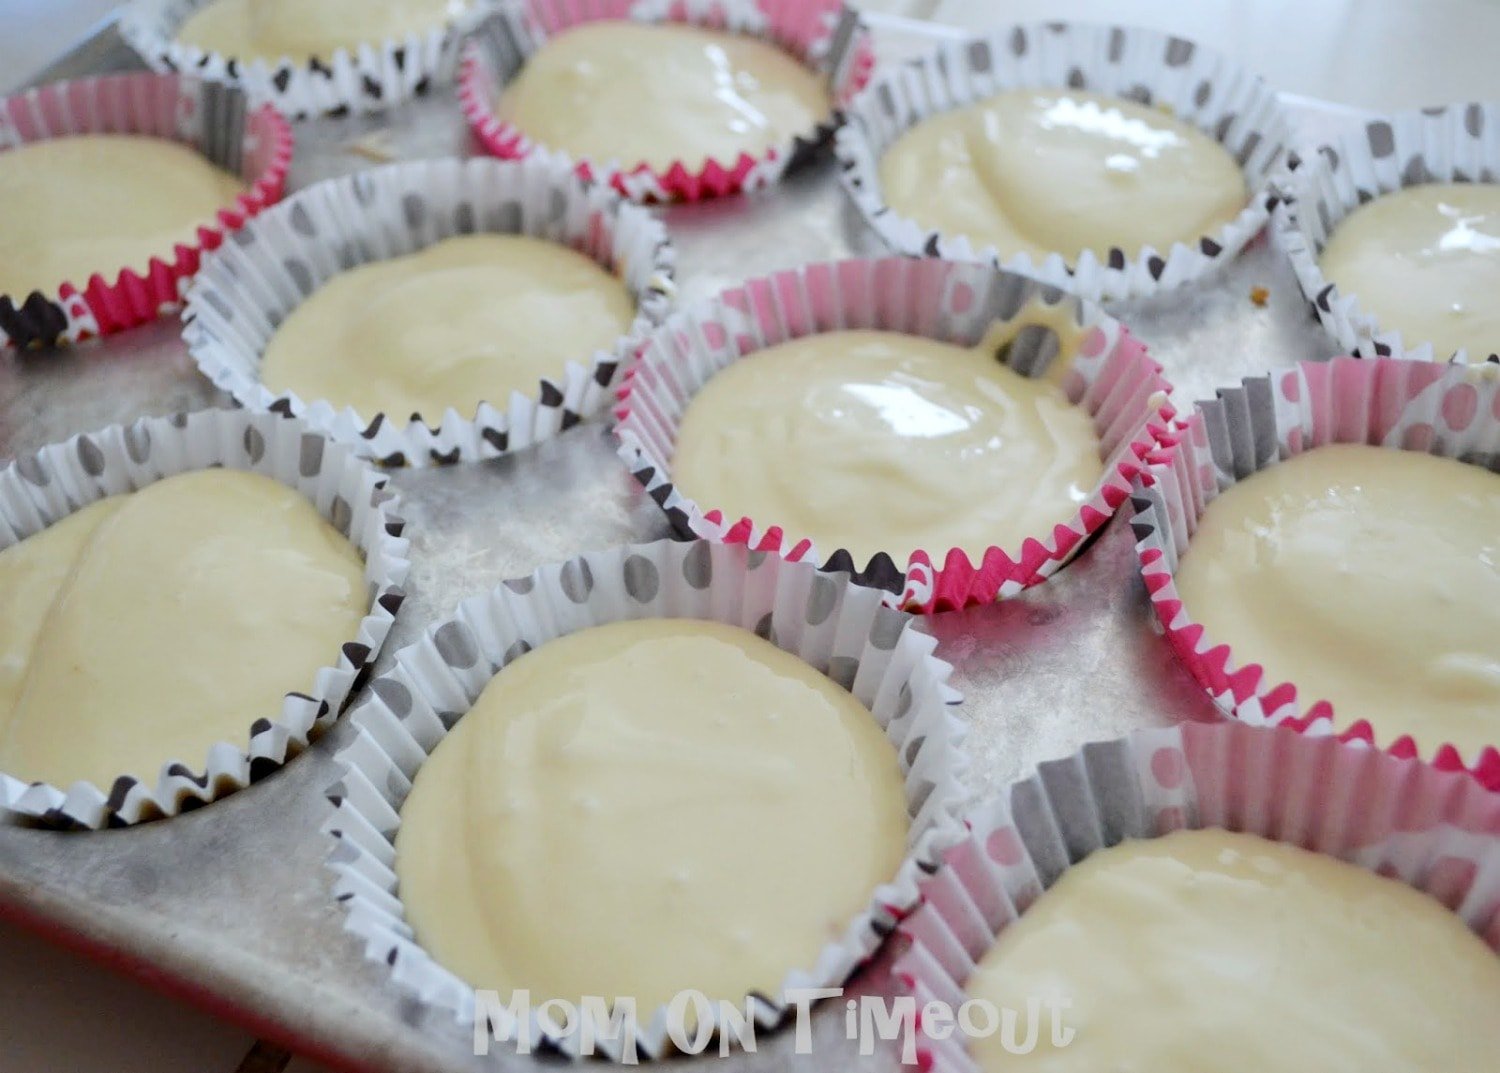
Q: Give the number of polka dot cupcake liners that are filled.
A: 6